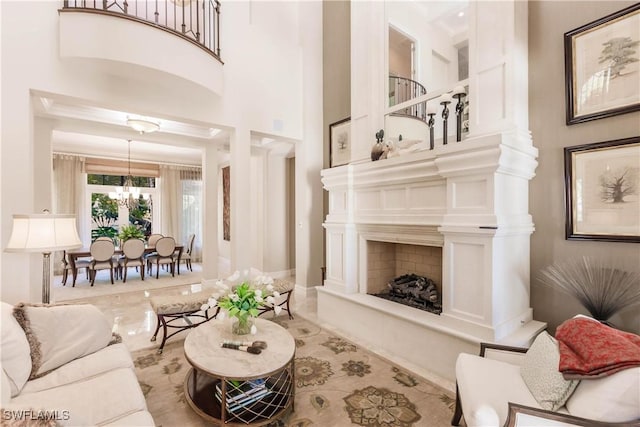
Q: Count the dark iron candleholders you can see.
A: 3